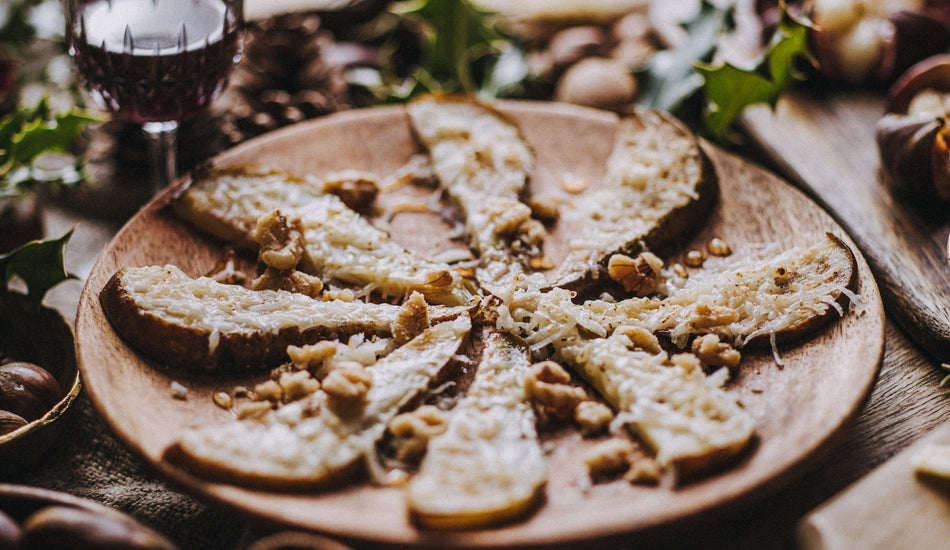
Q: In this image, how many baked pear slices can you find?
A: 8